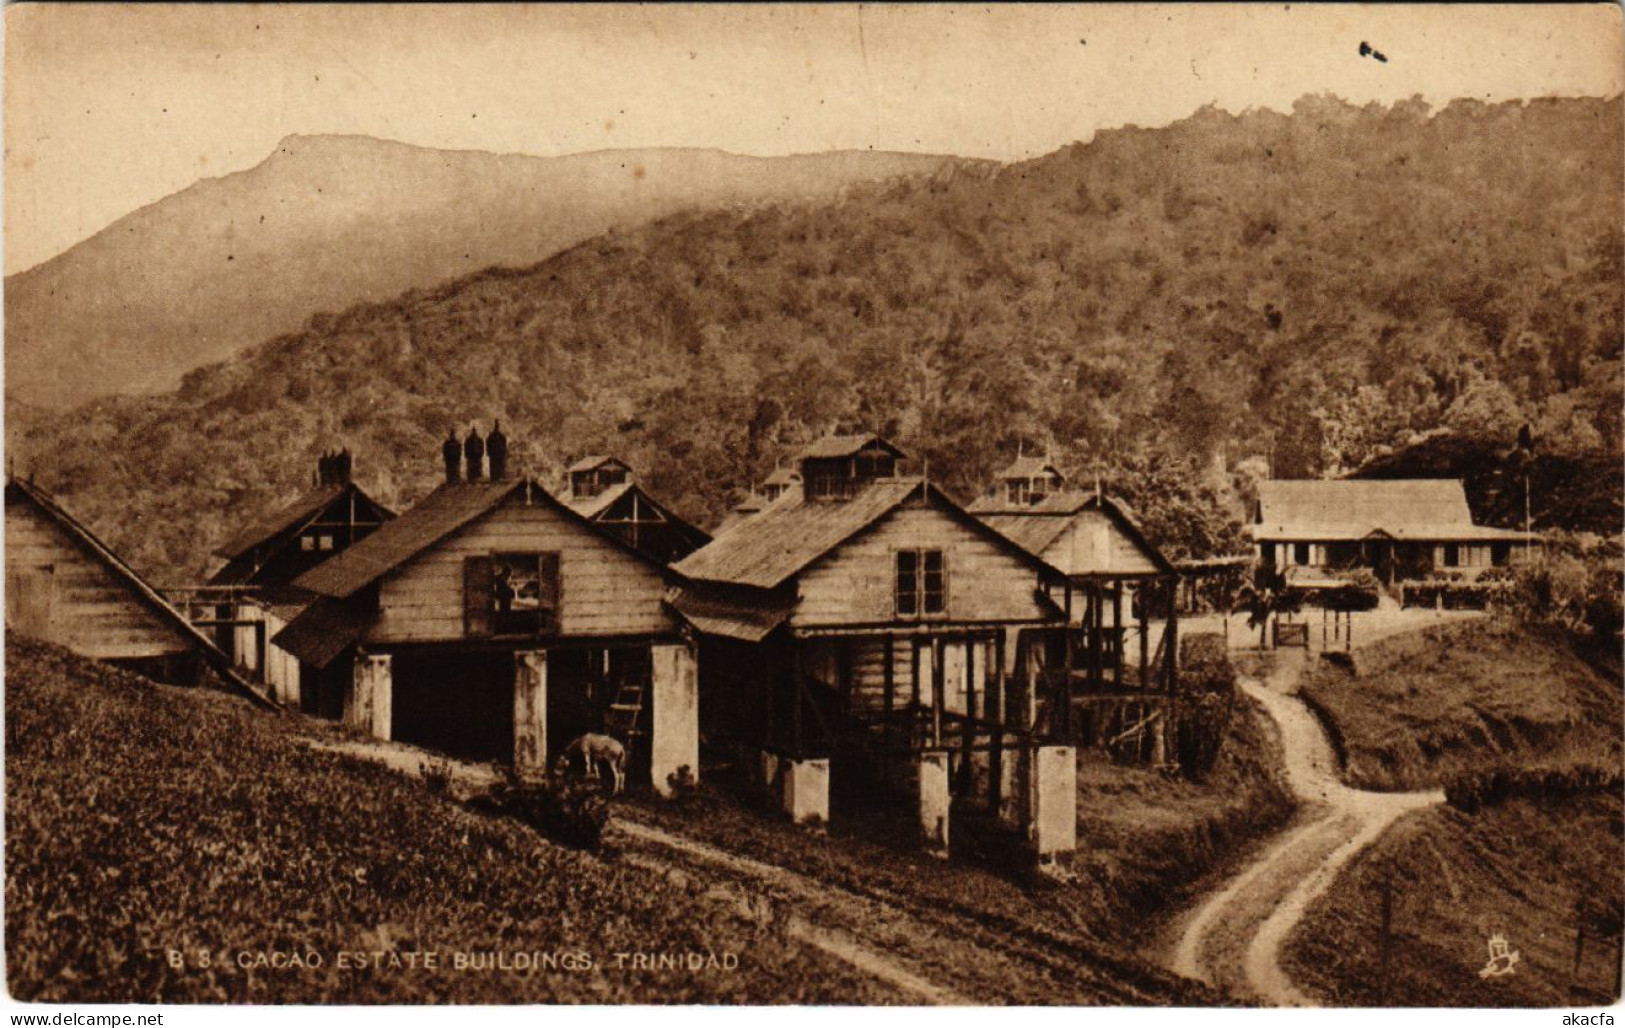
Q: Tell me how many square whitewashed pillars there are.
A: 6